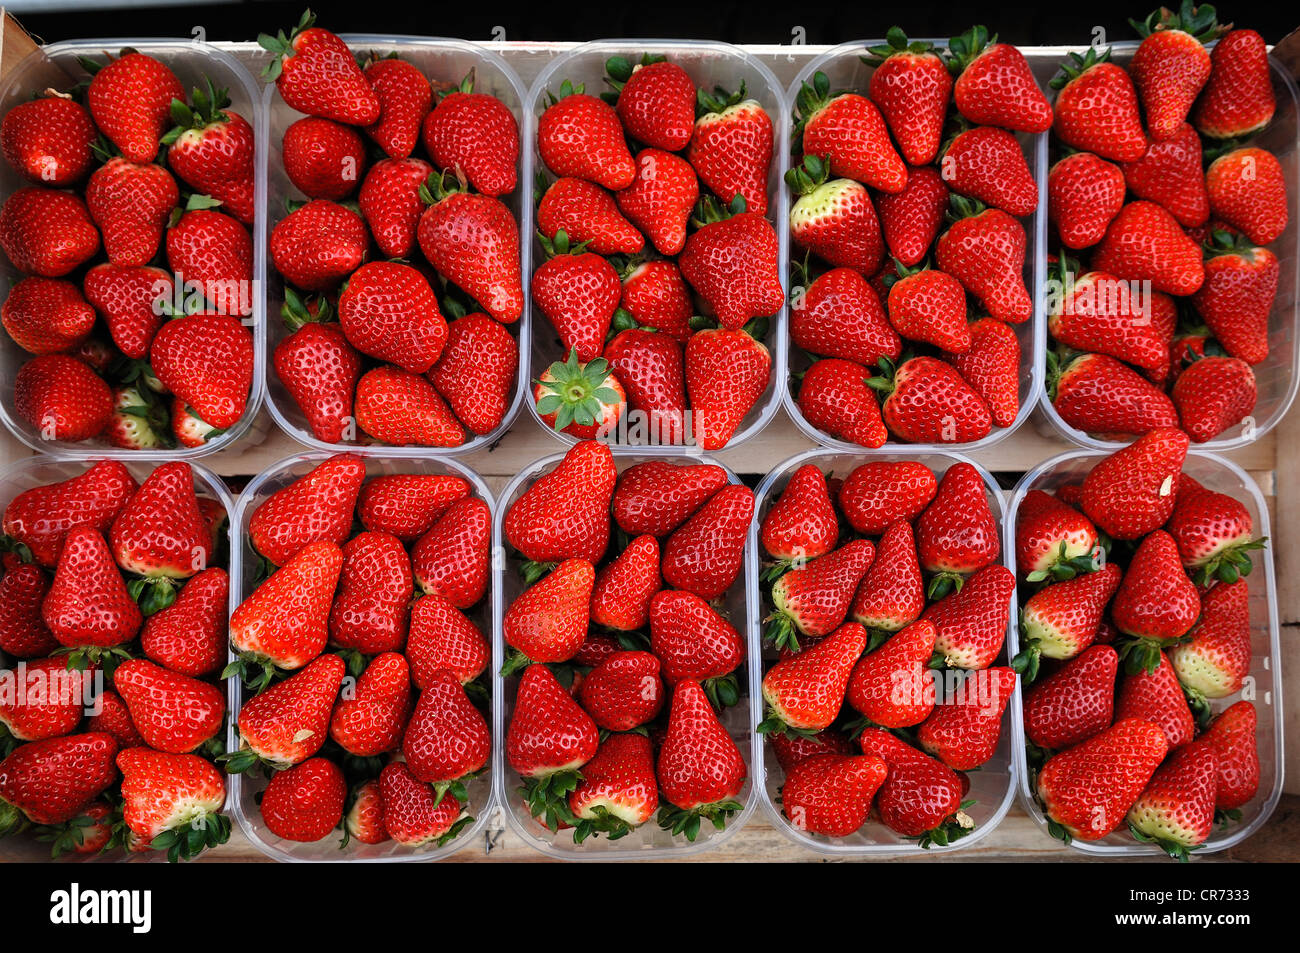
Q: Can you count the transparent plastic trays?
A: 10